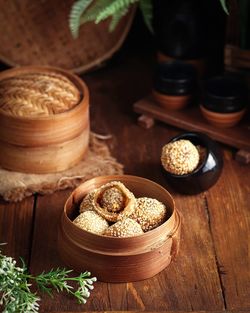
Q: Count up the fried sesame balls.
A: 6